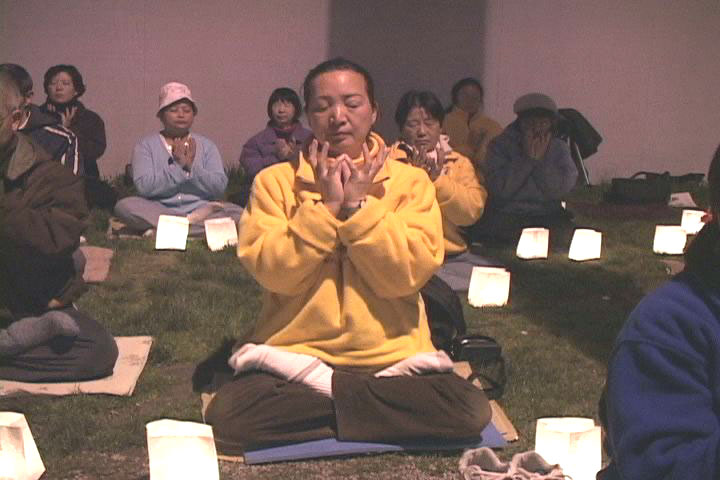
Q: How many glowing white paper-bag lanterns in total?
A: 10